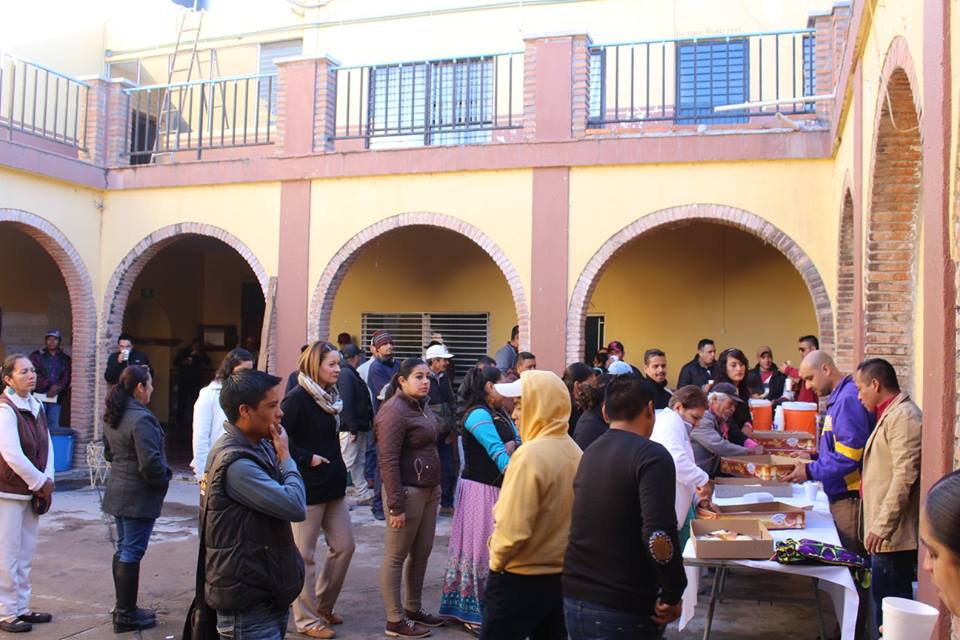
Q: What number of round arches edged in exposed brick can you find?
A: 6